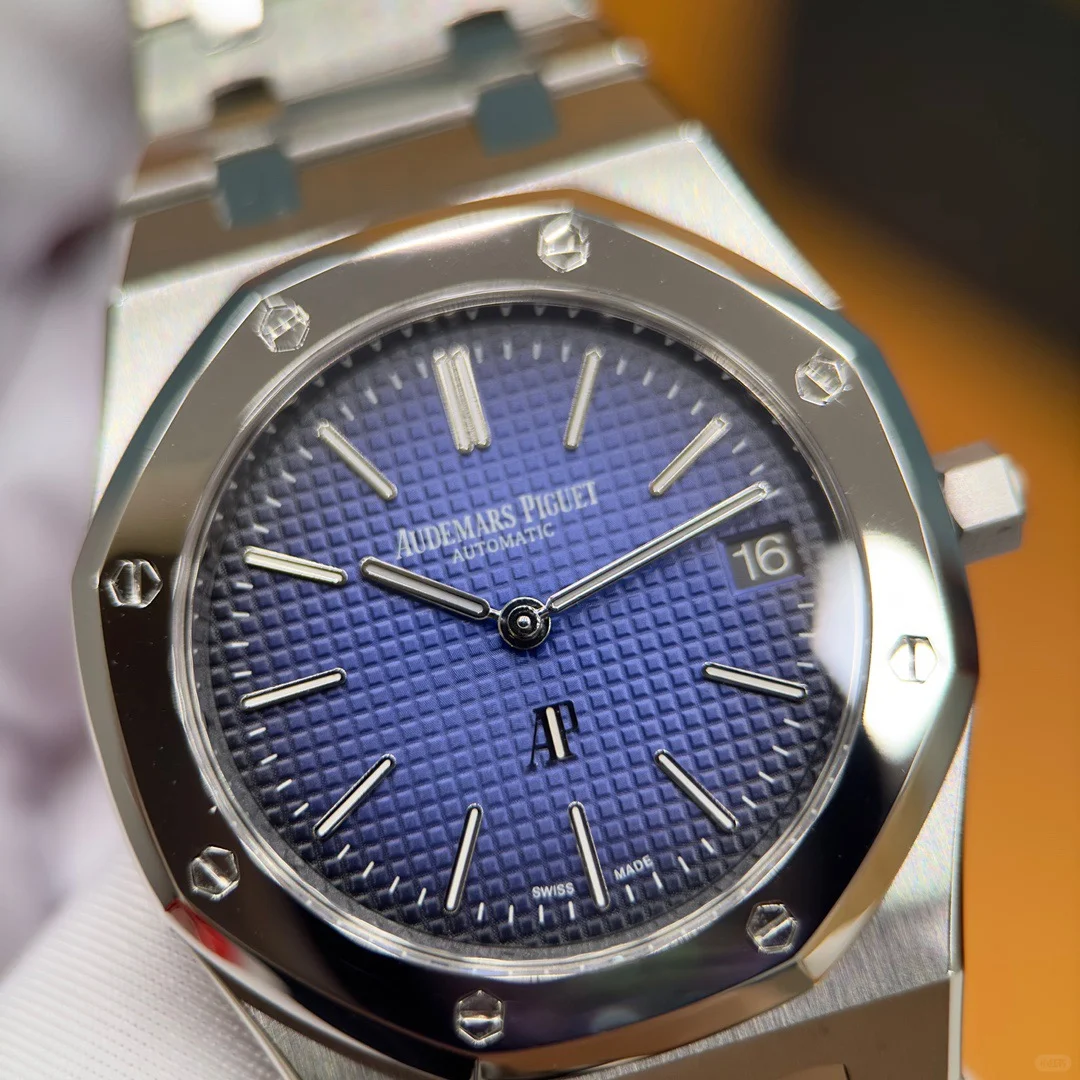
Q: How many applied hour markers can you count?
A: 11